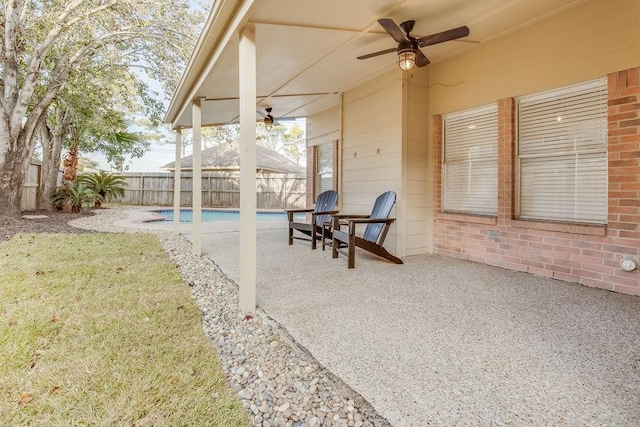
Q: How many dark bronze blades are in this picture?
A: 4